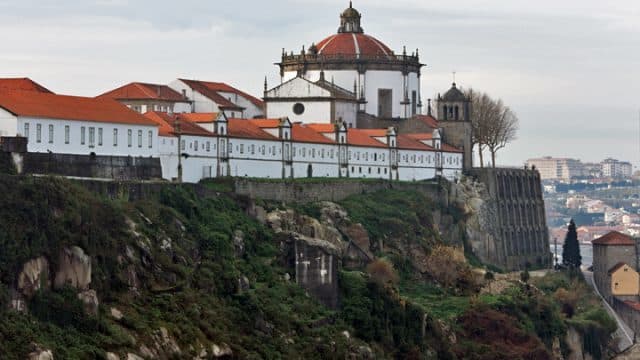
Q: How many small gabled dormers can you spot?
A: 5